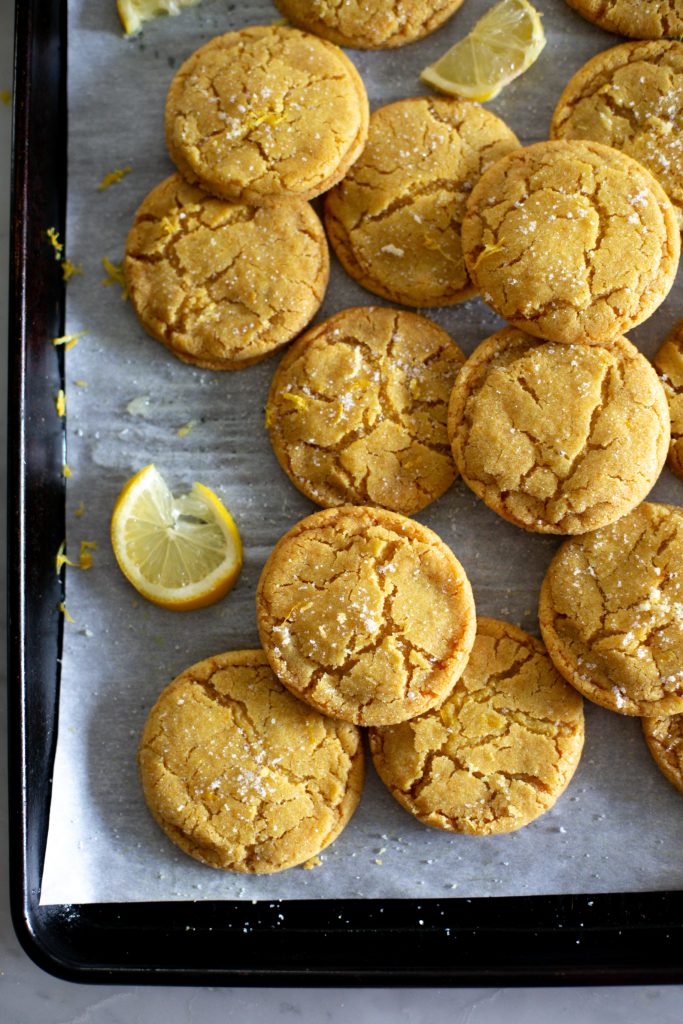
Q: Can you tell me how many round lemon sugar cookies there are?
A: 15